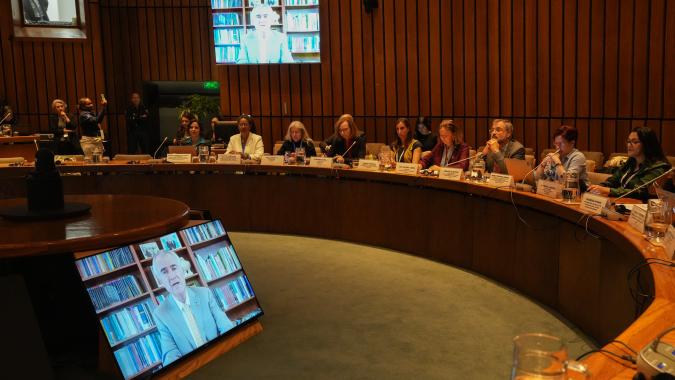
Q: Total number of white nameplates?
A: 12